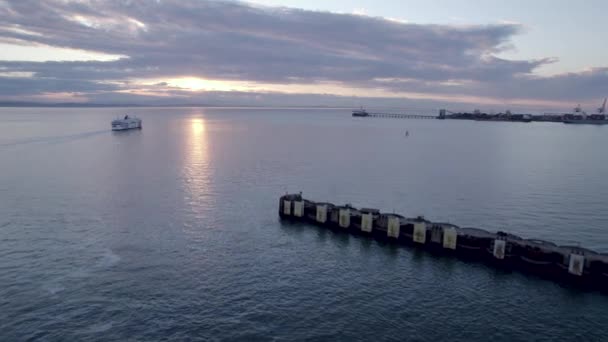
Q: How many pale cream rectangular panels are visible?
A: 10